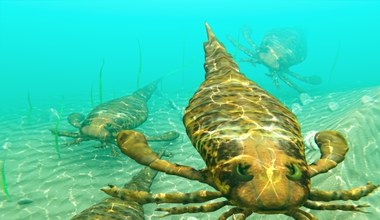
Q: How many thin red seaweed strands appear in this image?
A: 0